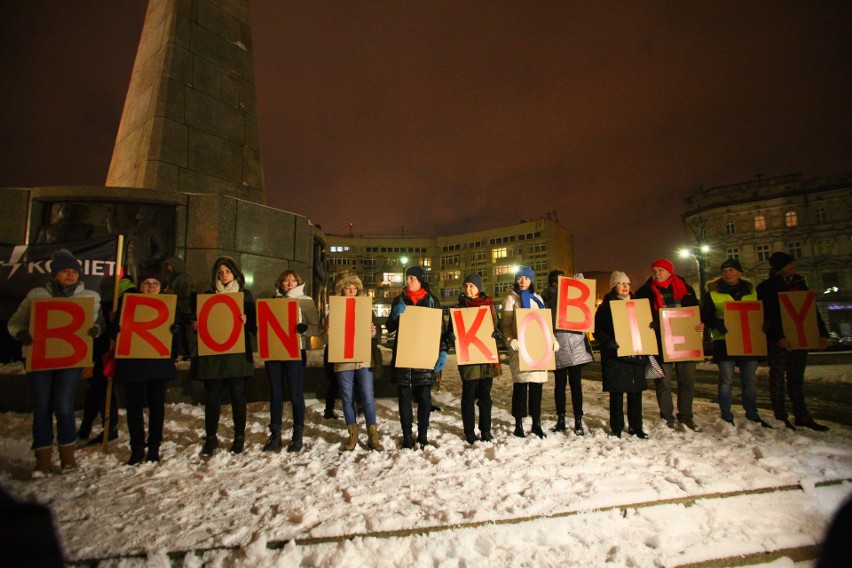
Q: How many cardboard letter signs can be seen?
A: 12